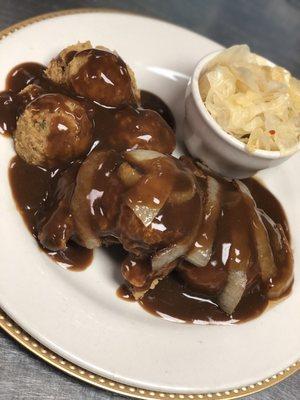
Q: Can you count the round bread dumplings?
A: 3